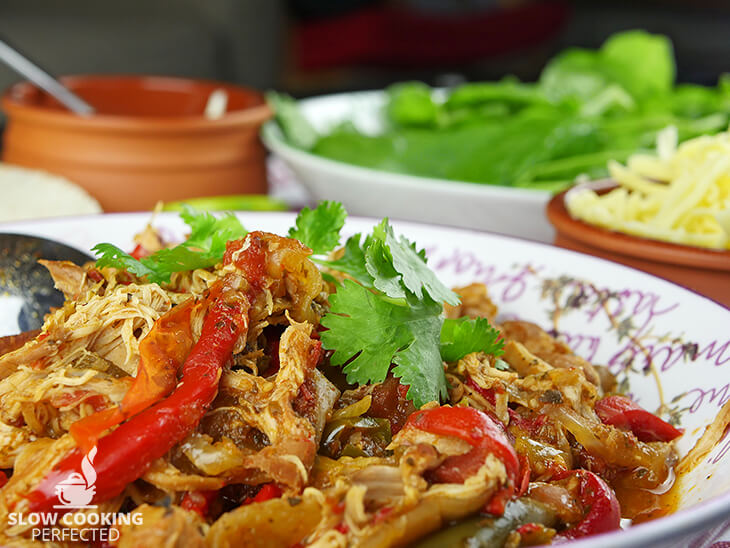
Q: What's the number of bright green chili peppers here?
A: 1